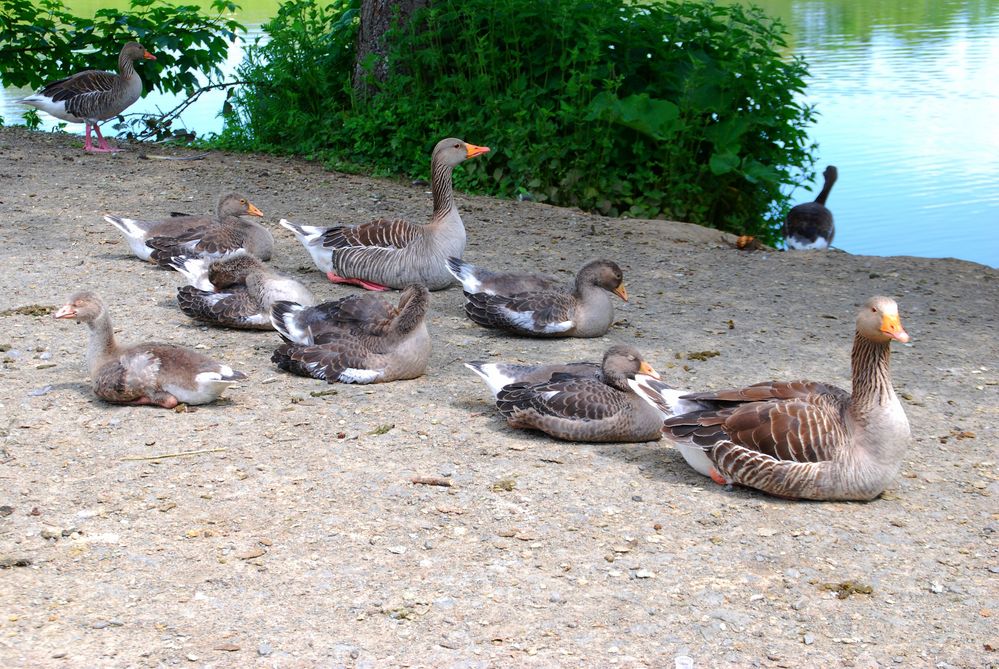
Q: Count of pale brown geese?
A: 1